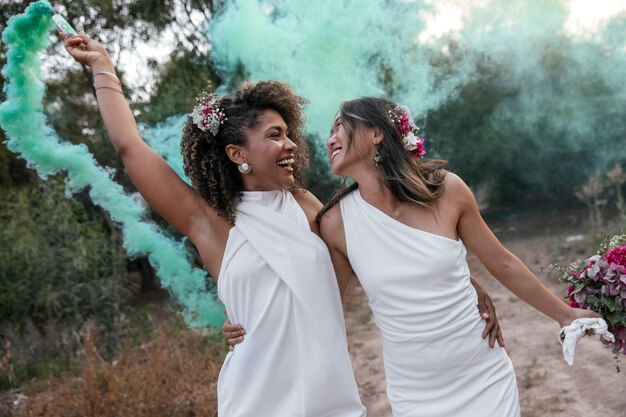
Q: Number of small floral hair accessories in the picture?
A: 2